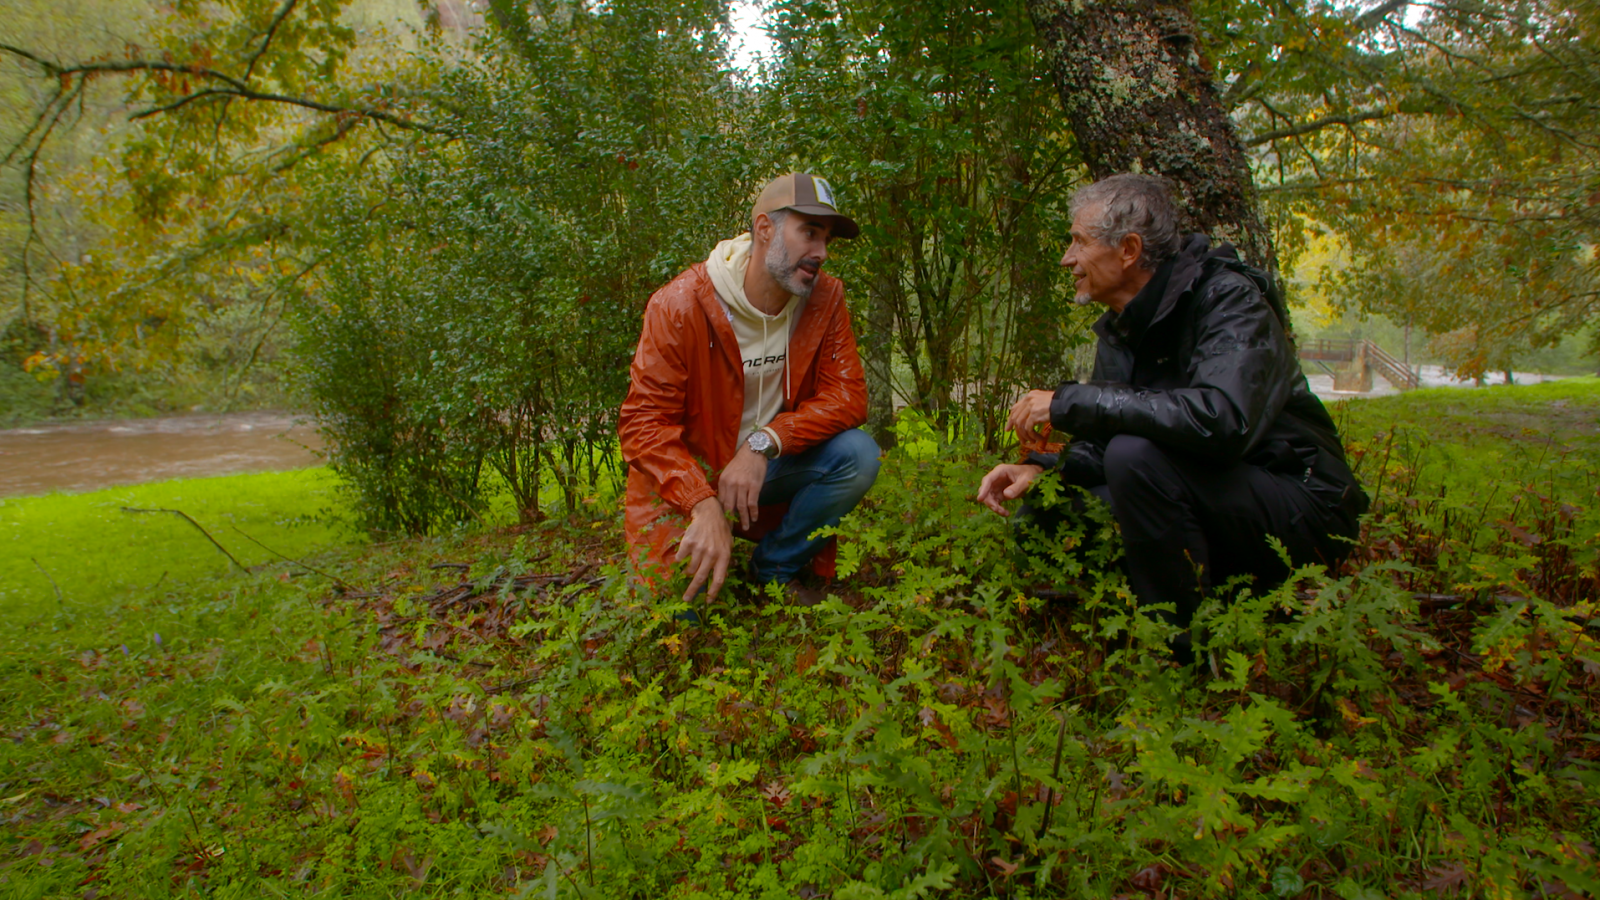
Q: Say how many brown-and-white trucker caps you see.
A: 1